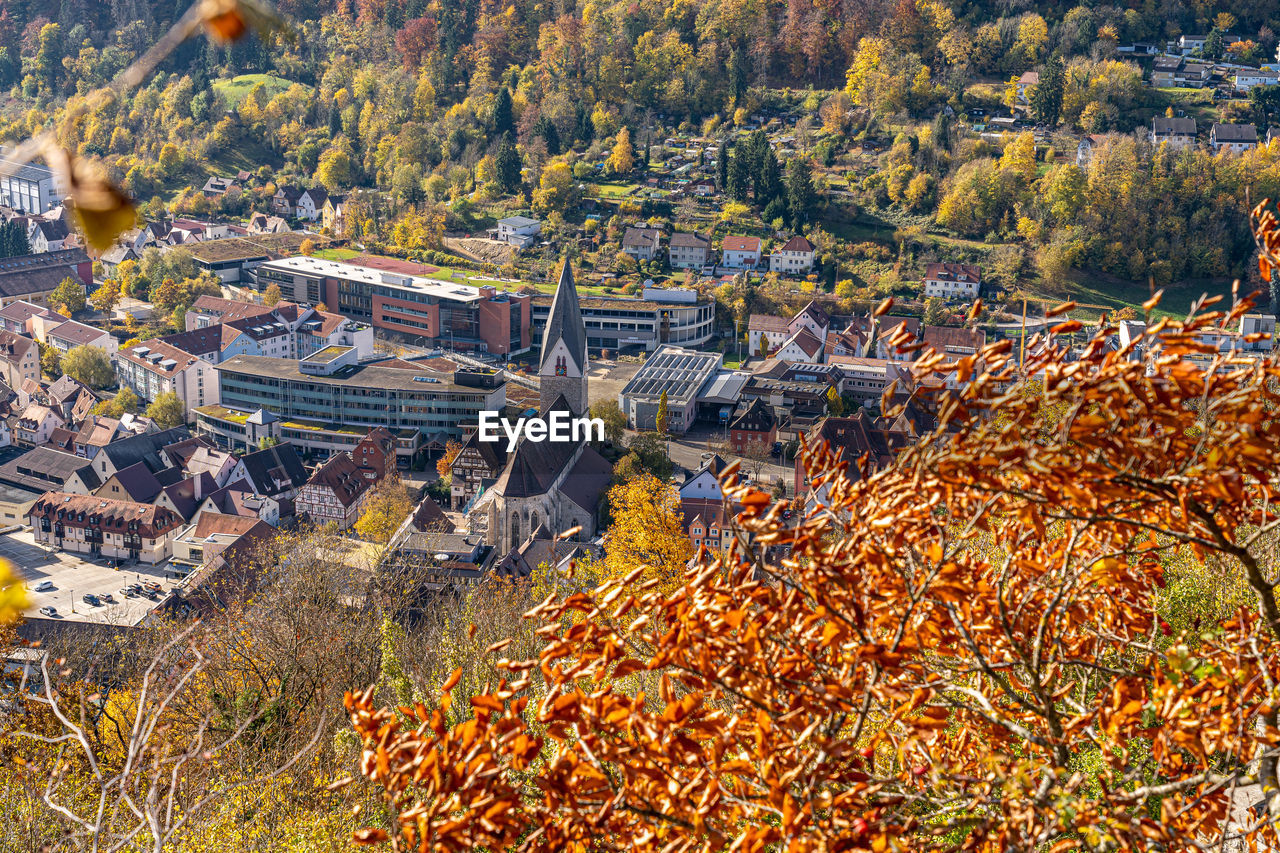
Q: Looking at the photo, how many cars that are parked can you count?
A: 8